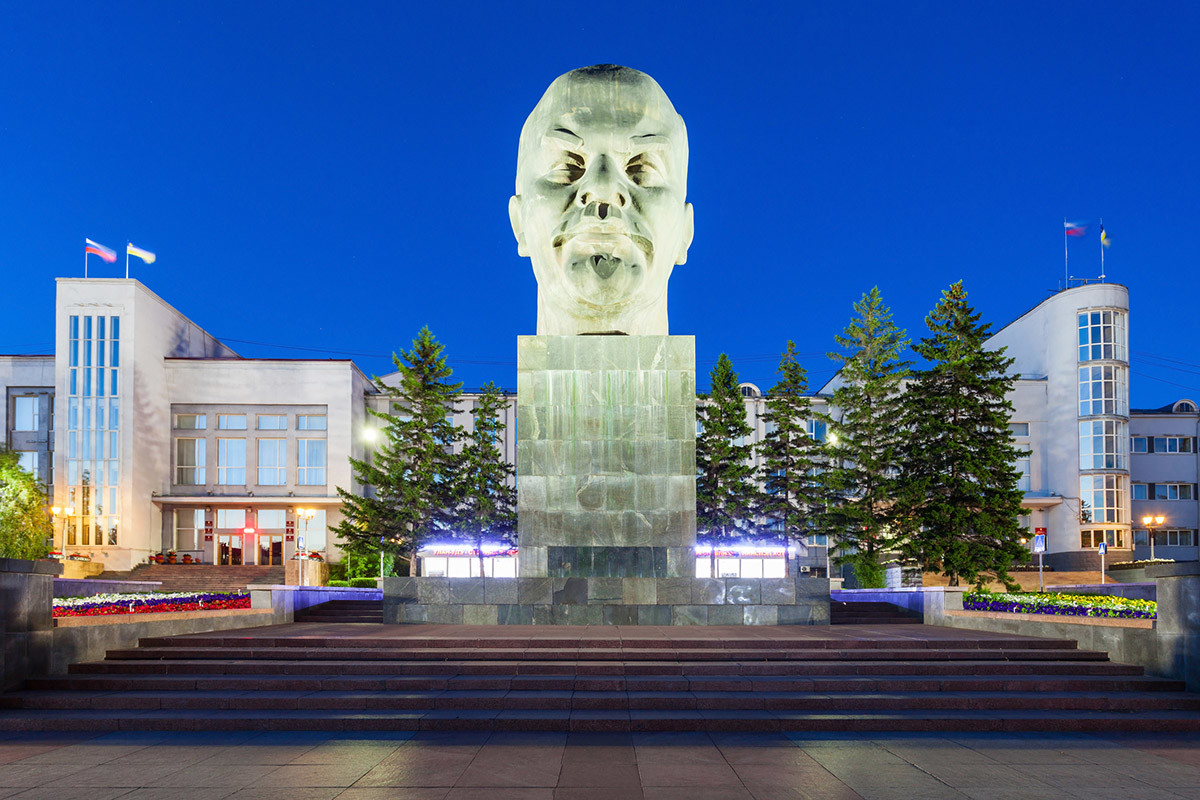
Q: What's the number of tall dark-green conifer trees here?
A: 6